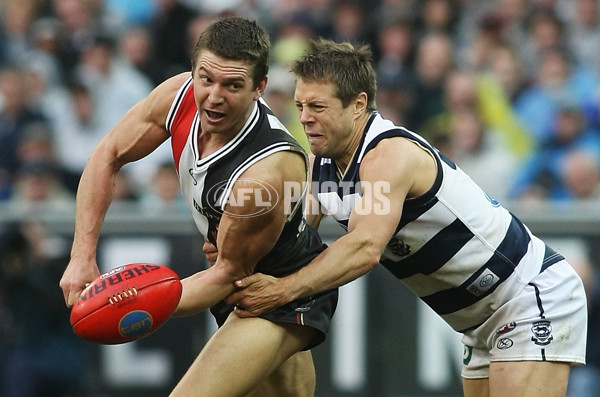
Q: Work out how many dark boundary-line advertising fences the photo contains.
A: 1